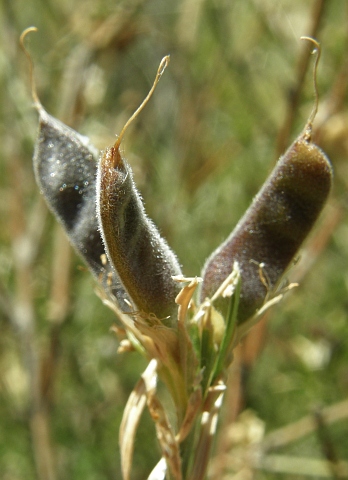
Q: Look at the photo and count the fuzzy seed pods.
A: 3